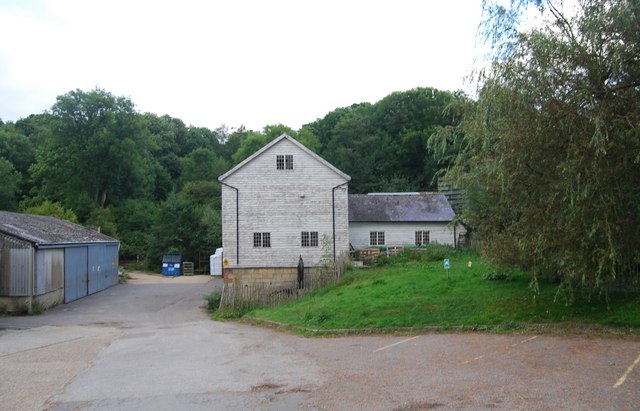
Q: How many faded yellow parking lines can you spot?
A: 3